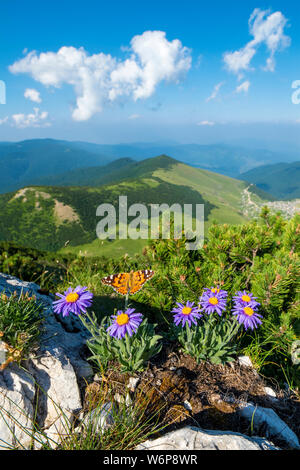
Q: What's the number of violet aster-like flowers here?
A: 7